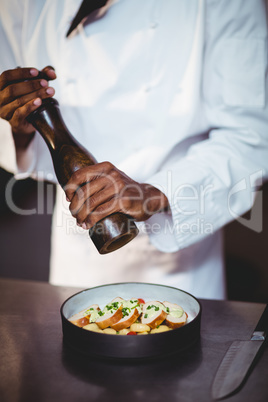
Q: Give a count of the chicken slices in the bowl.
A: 5